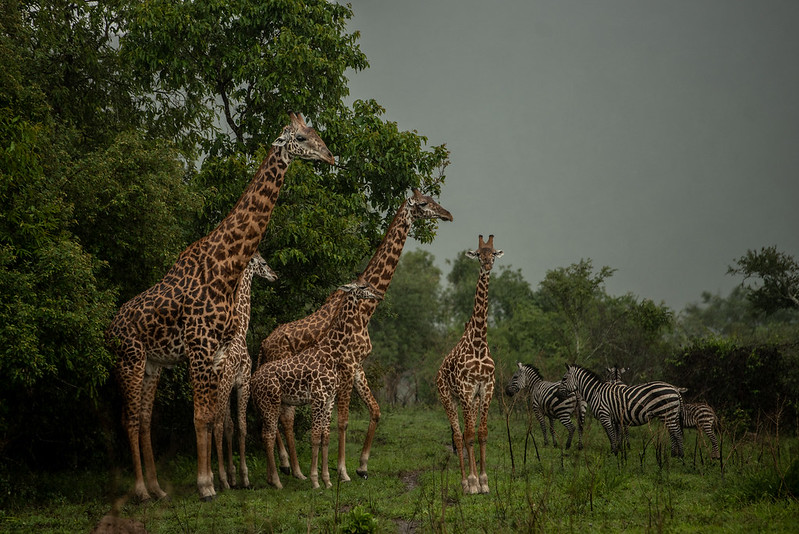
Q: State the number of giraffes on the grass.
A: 5